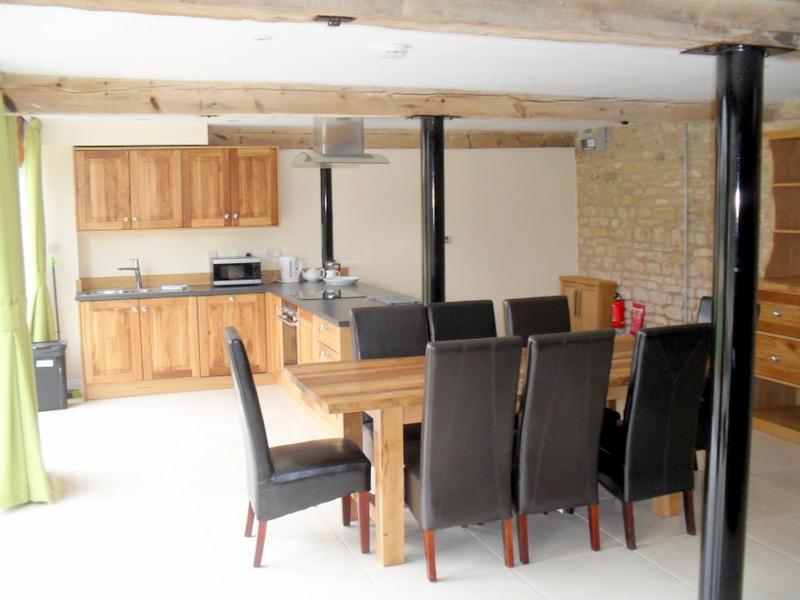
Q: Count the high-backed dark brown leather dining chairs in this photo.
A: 8